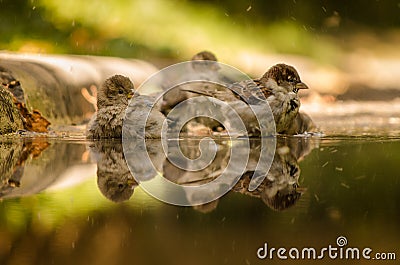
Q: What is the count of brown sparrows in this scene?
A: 3